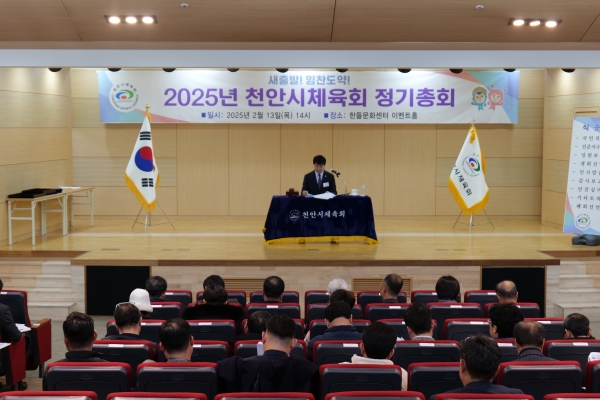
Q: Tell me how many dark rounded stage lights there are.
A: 10